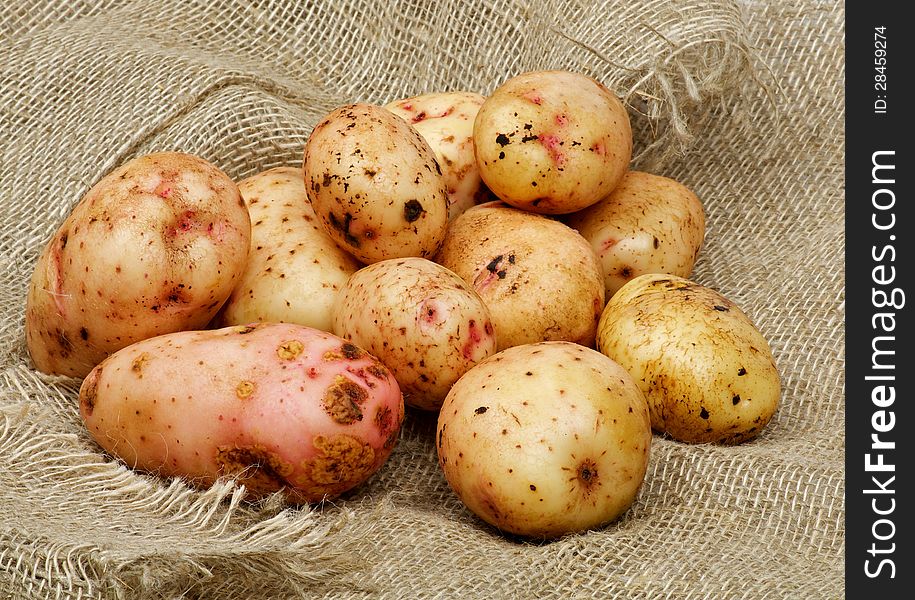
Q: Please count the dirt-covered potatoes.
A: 11